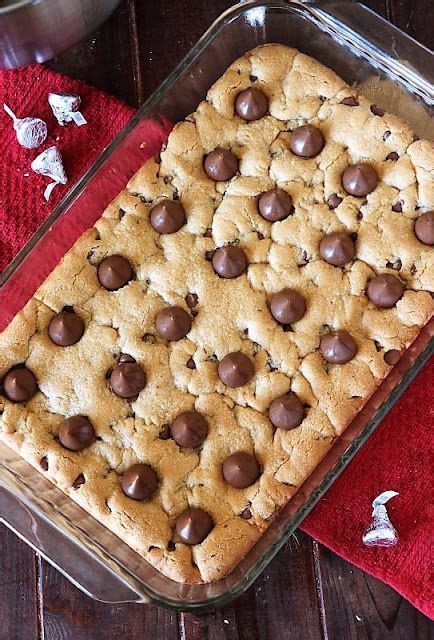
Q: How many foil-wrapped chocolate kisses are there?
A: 4